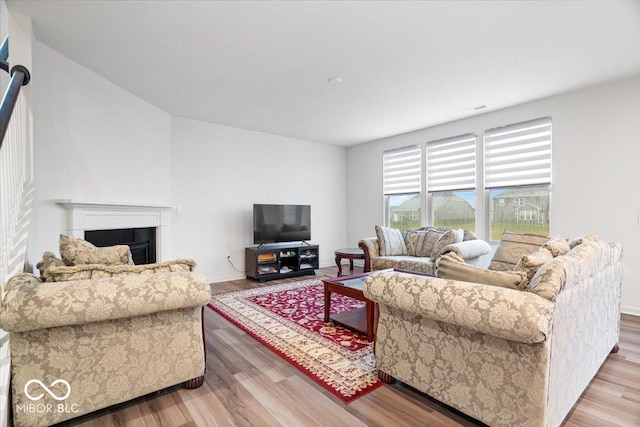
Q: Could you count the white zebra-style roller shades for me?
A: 3